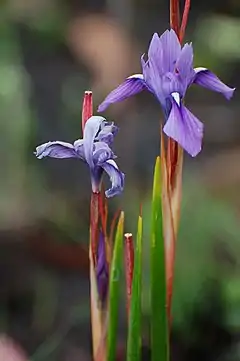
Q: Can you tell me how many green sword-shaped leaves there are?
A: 3